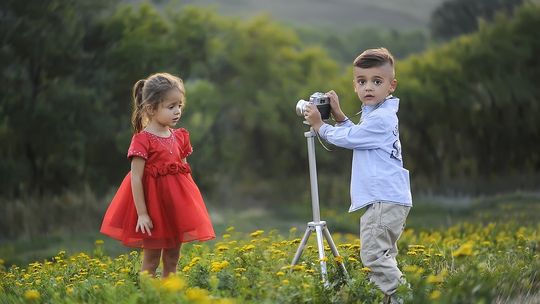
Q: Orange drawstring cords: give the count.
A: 0